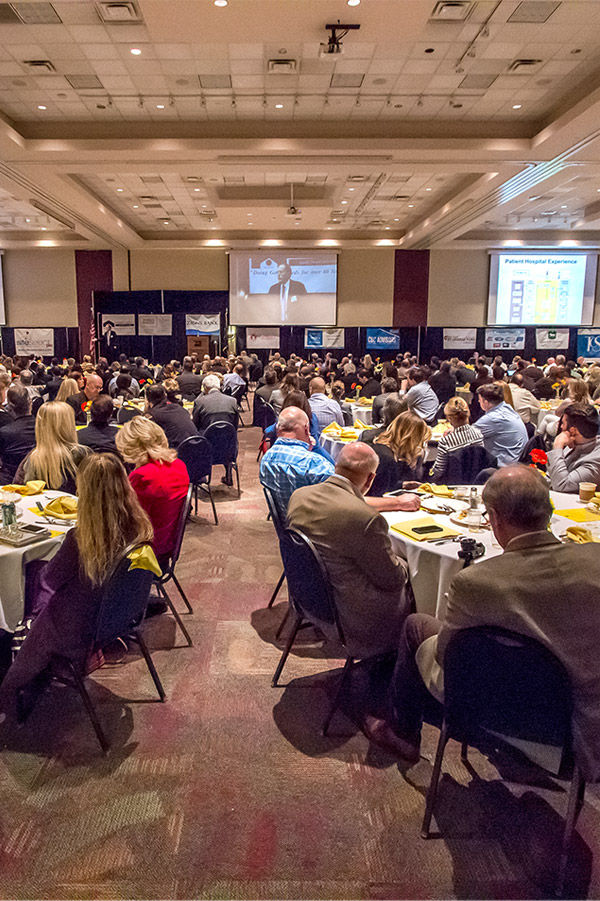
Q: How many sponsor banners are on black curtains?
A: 11